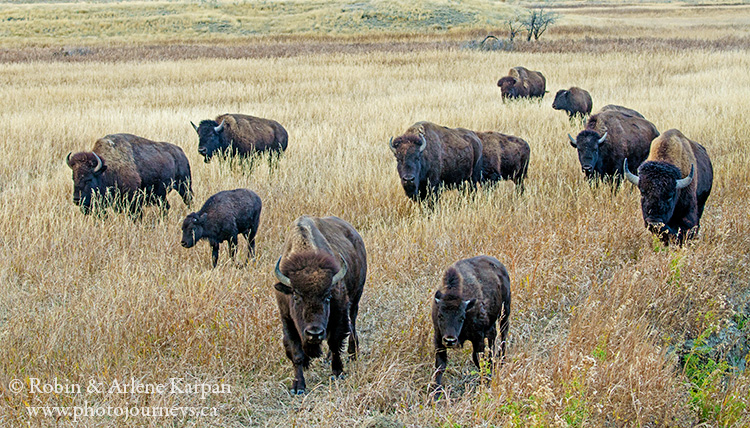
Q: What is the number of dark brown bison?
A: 12